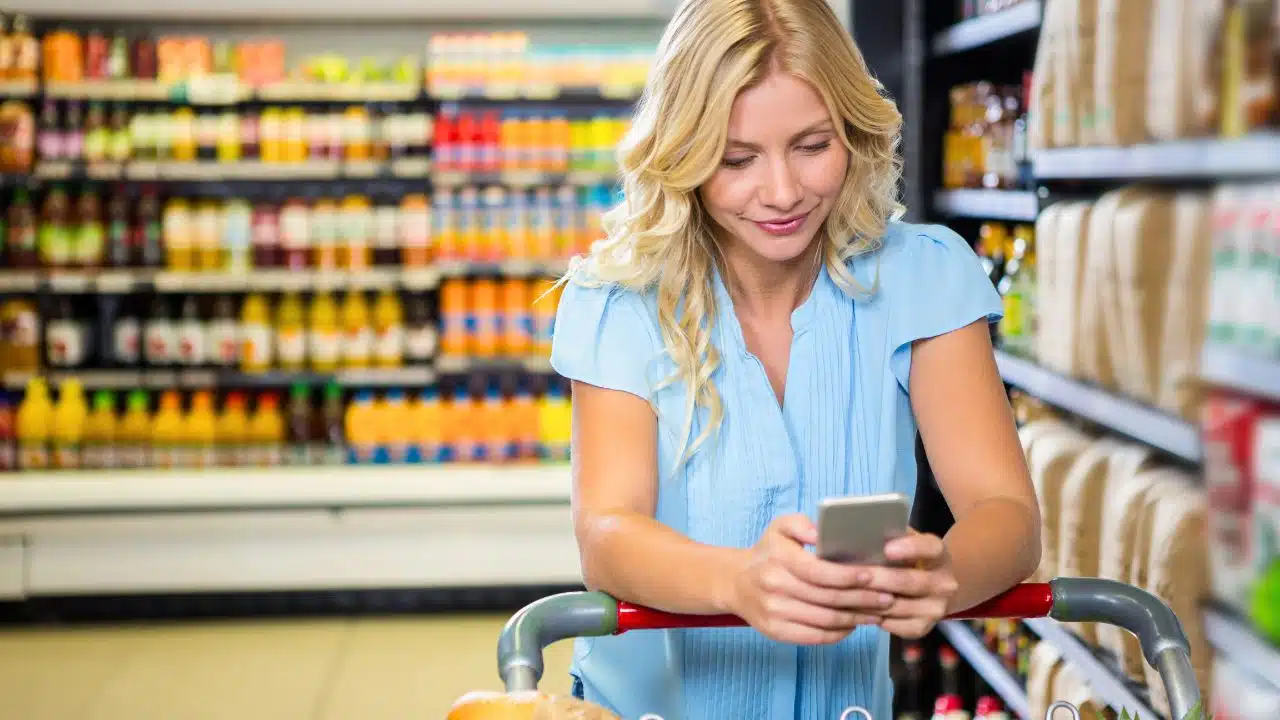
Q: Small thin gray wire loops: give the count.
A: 3